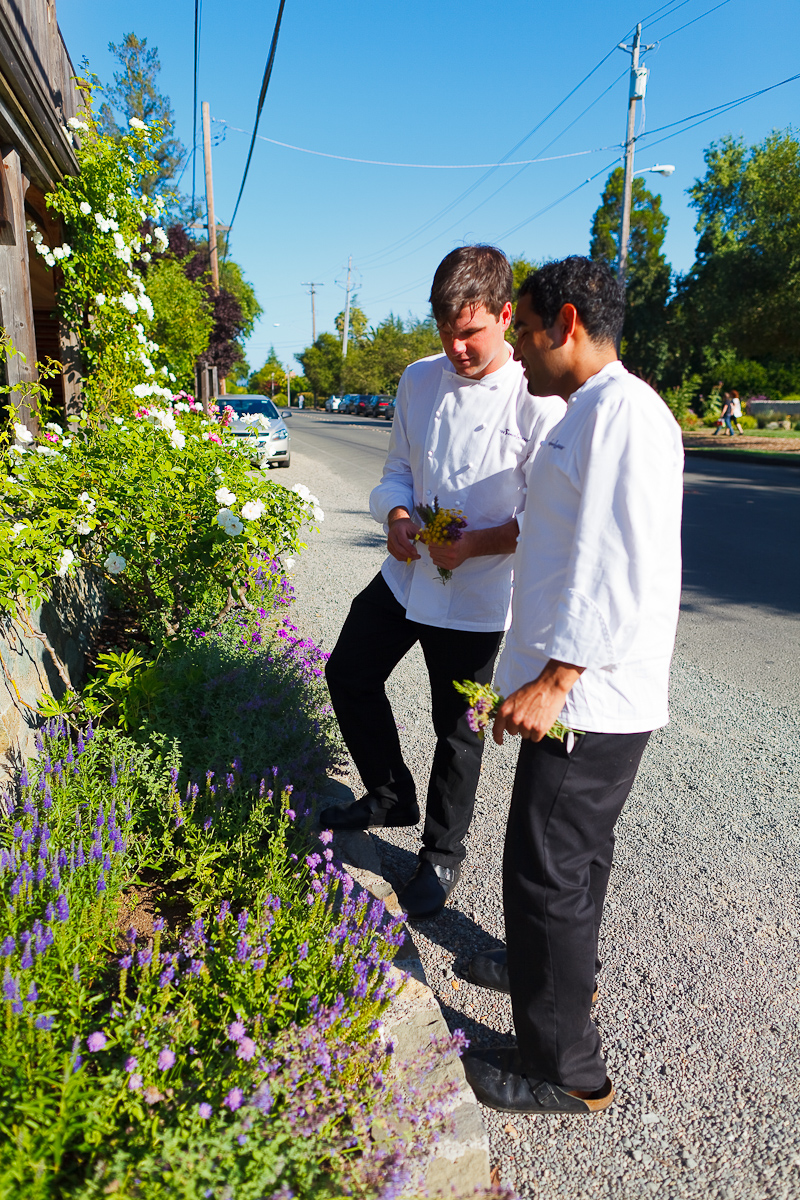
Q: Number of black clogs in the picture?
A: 4